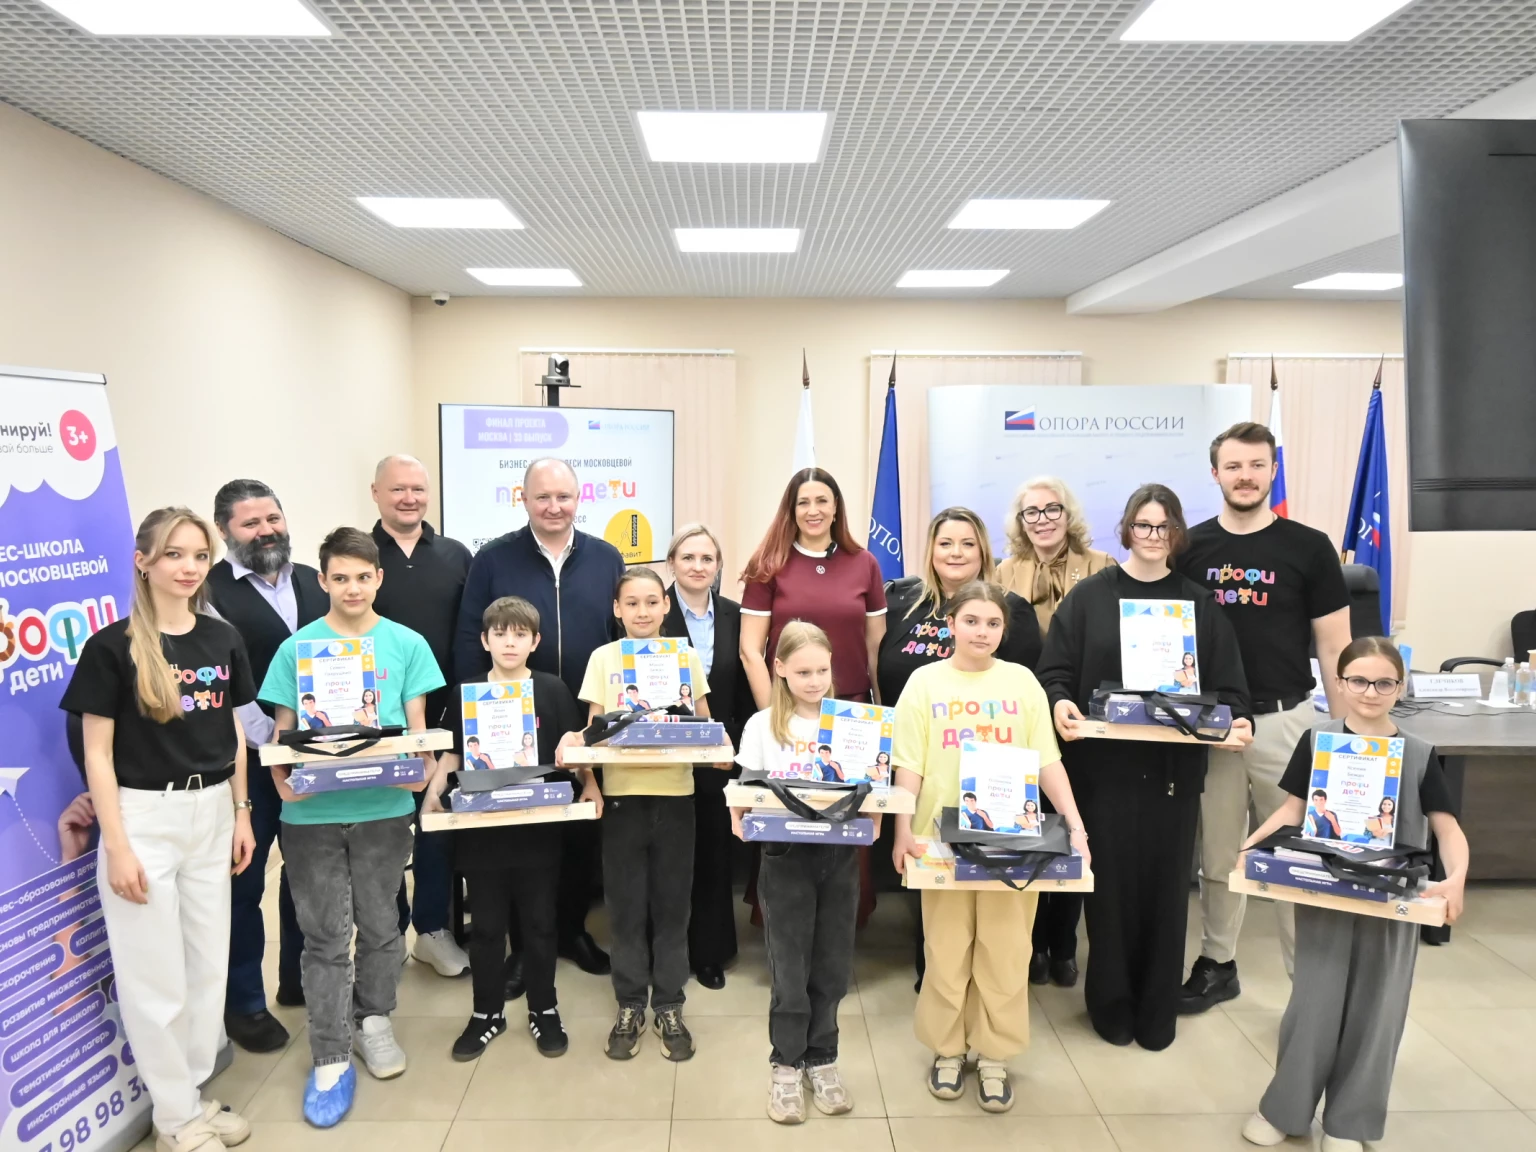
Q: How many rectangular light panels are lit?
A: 9